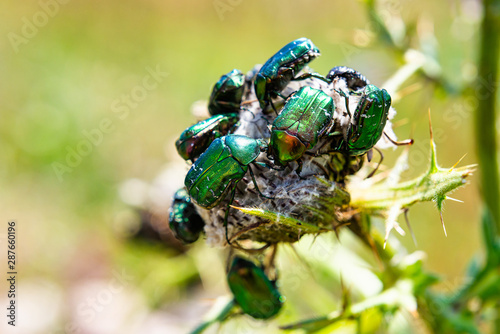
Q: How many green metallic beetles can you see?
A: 8